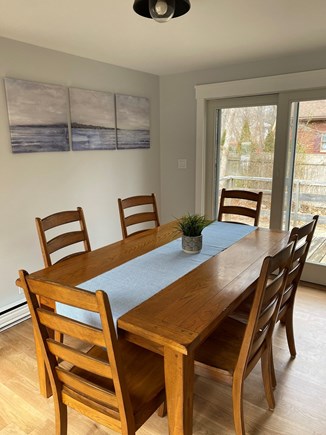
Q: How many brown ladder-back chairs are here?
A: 6